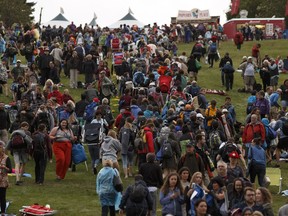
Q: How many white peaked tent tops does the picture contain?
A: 3